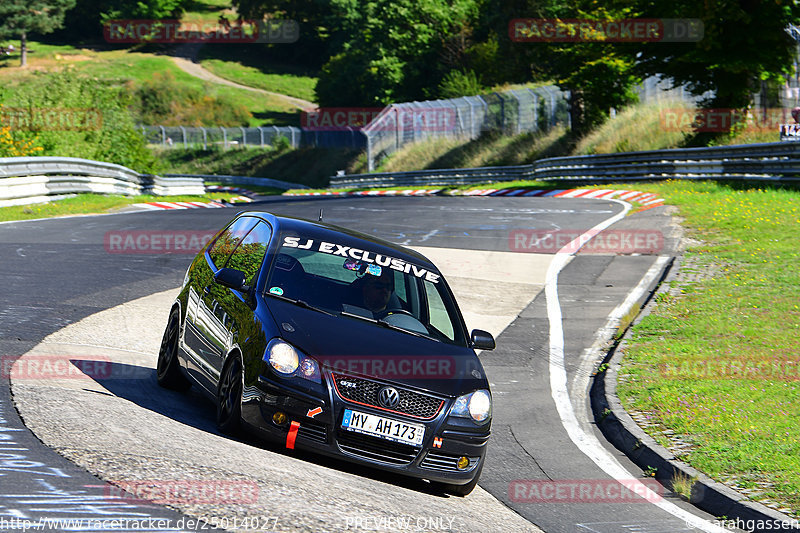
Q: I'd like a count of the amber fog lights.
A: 2